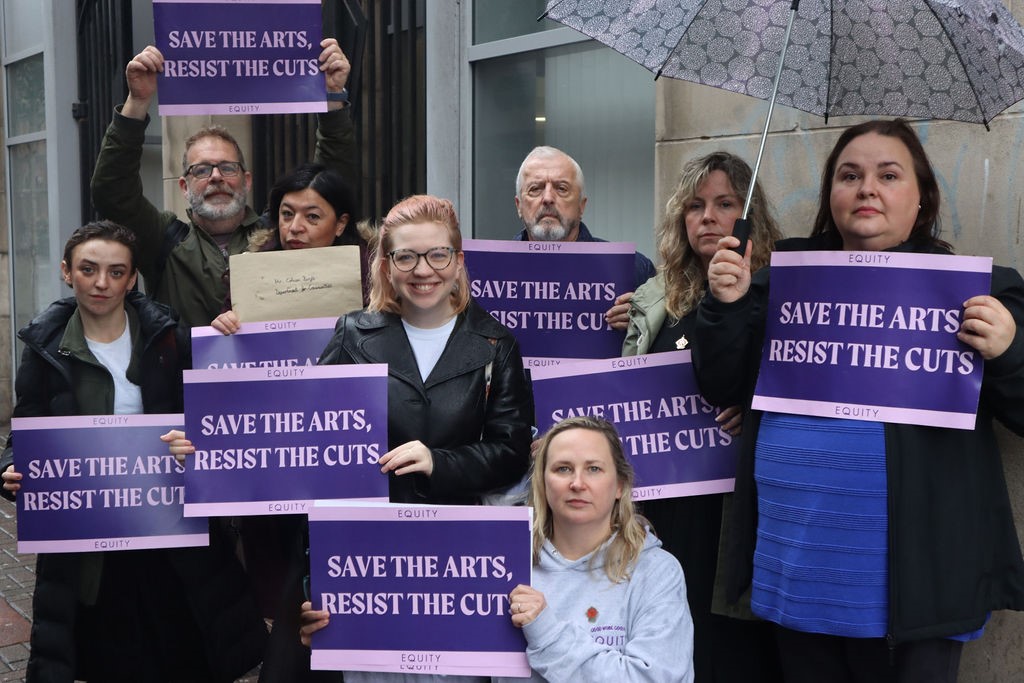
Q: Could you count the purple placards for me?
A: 8